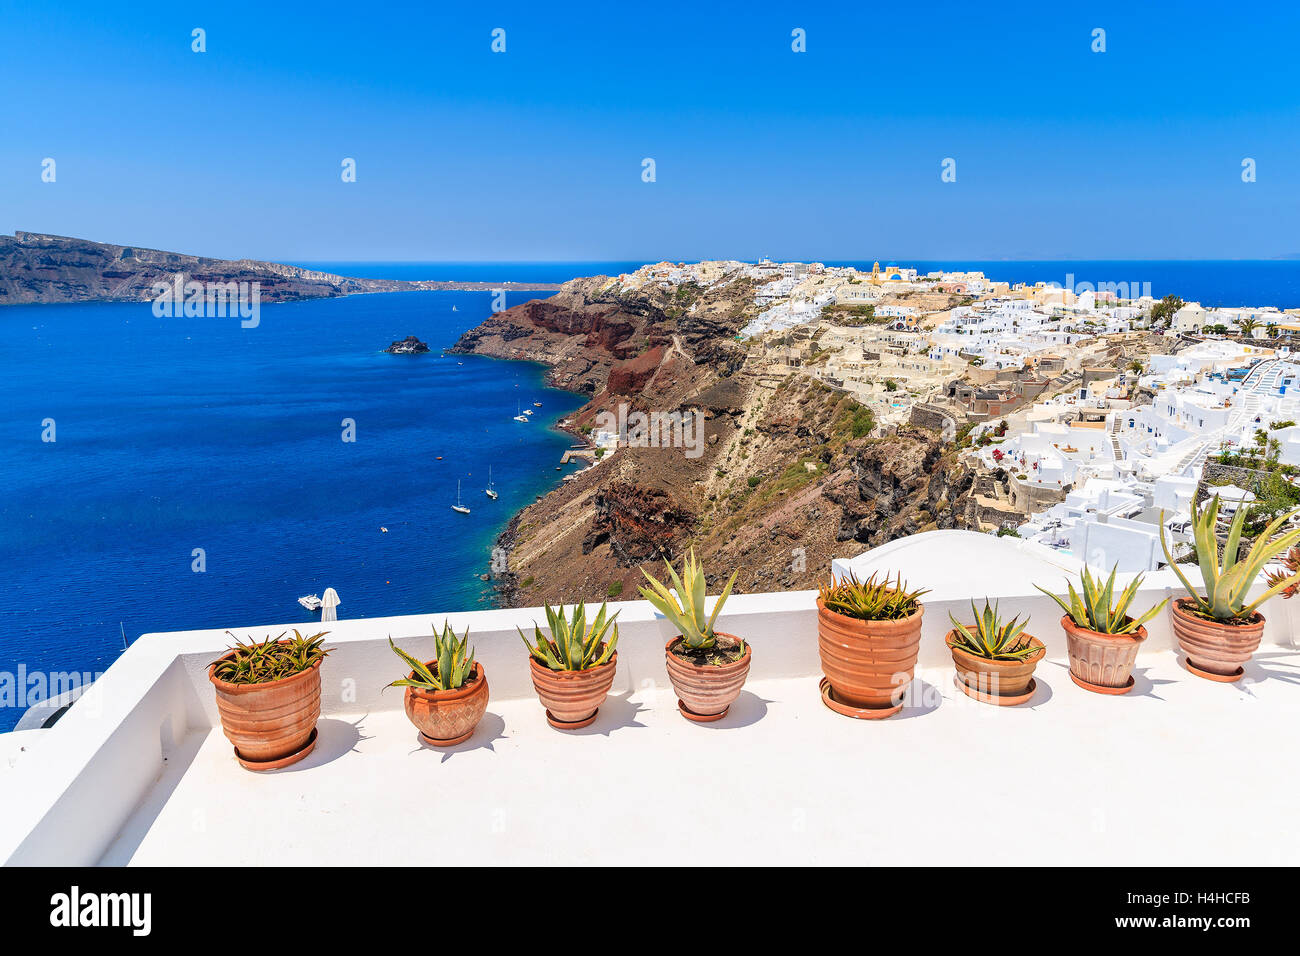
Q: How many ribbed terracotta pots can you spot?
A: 6